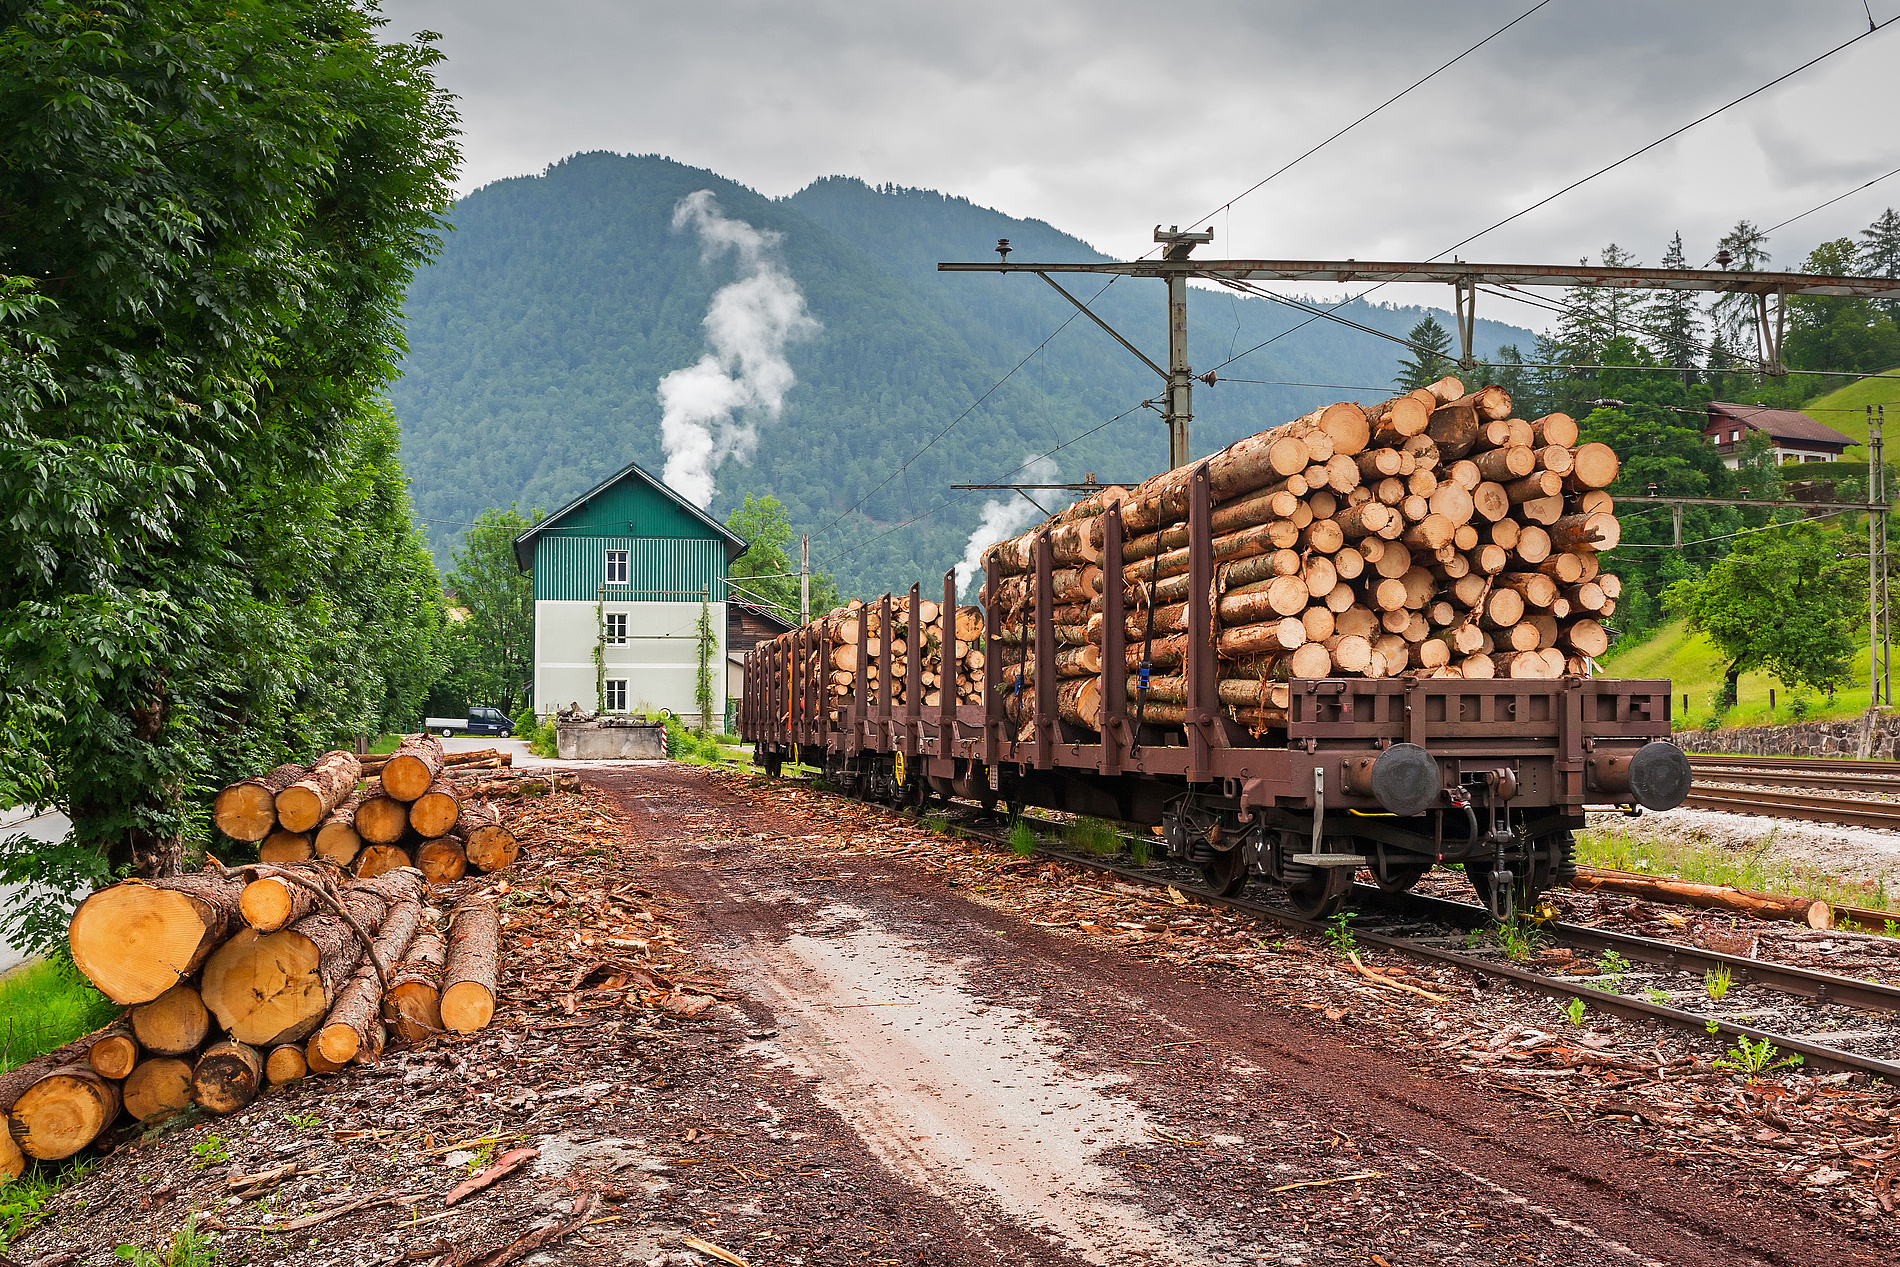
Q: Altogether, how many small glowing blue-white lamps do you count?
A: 0